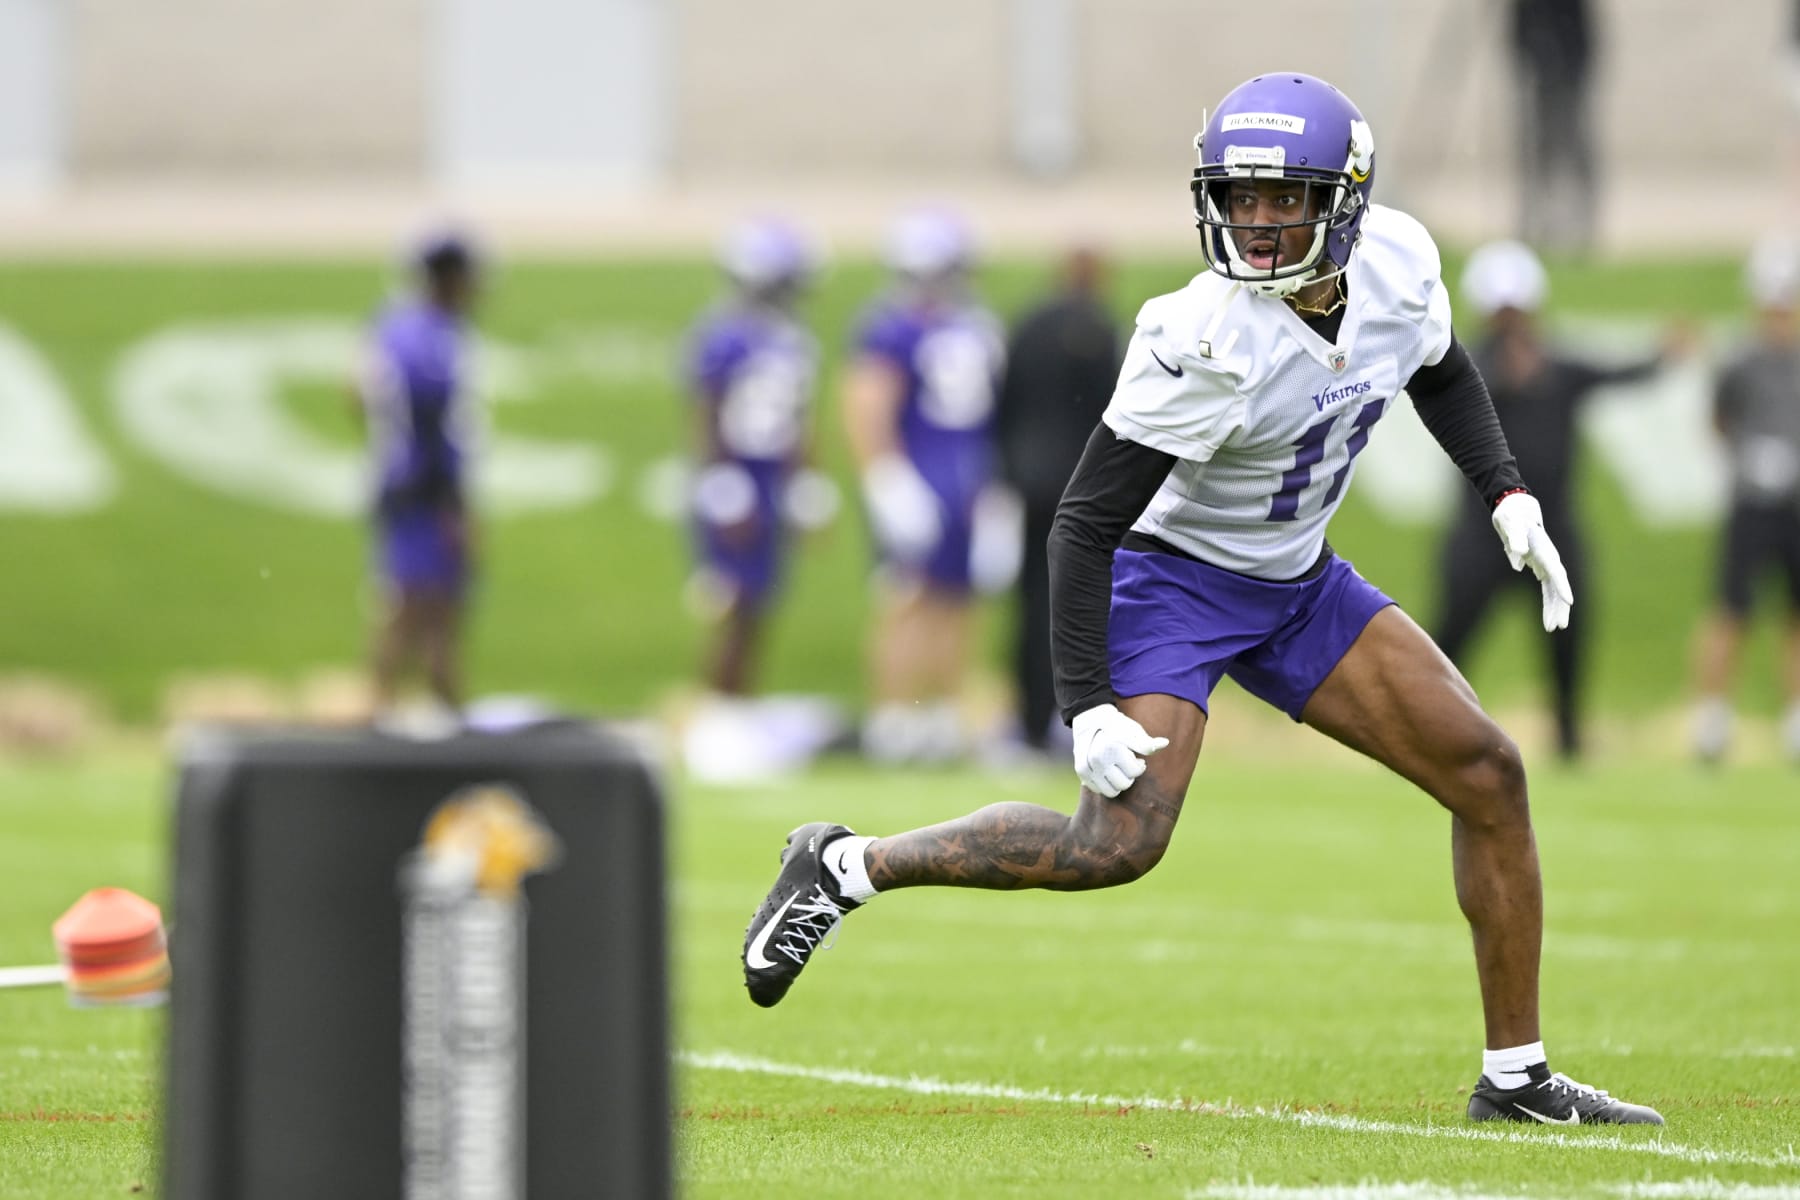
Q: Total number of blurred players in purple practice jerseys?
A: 3